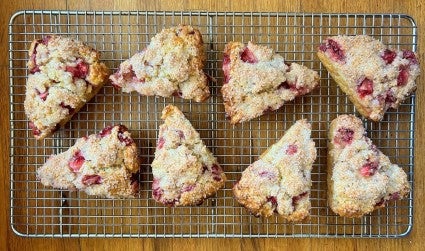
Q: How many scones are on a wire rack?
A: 8